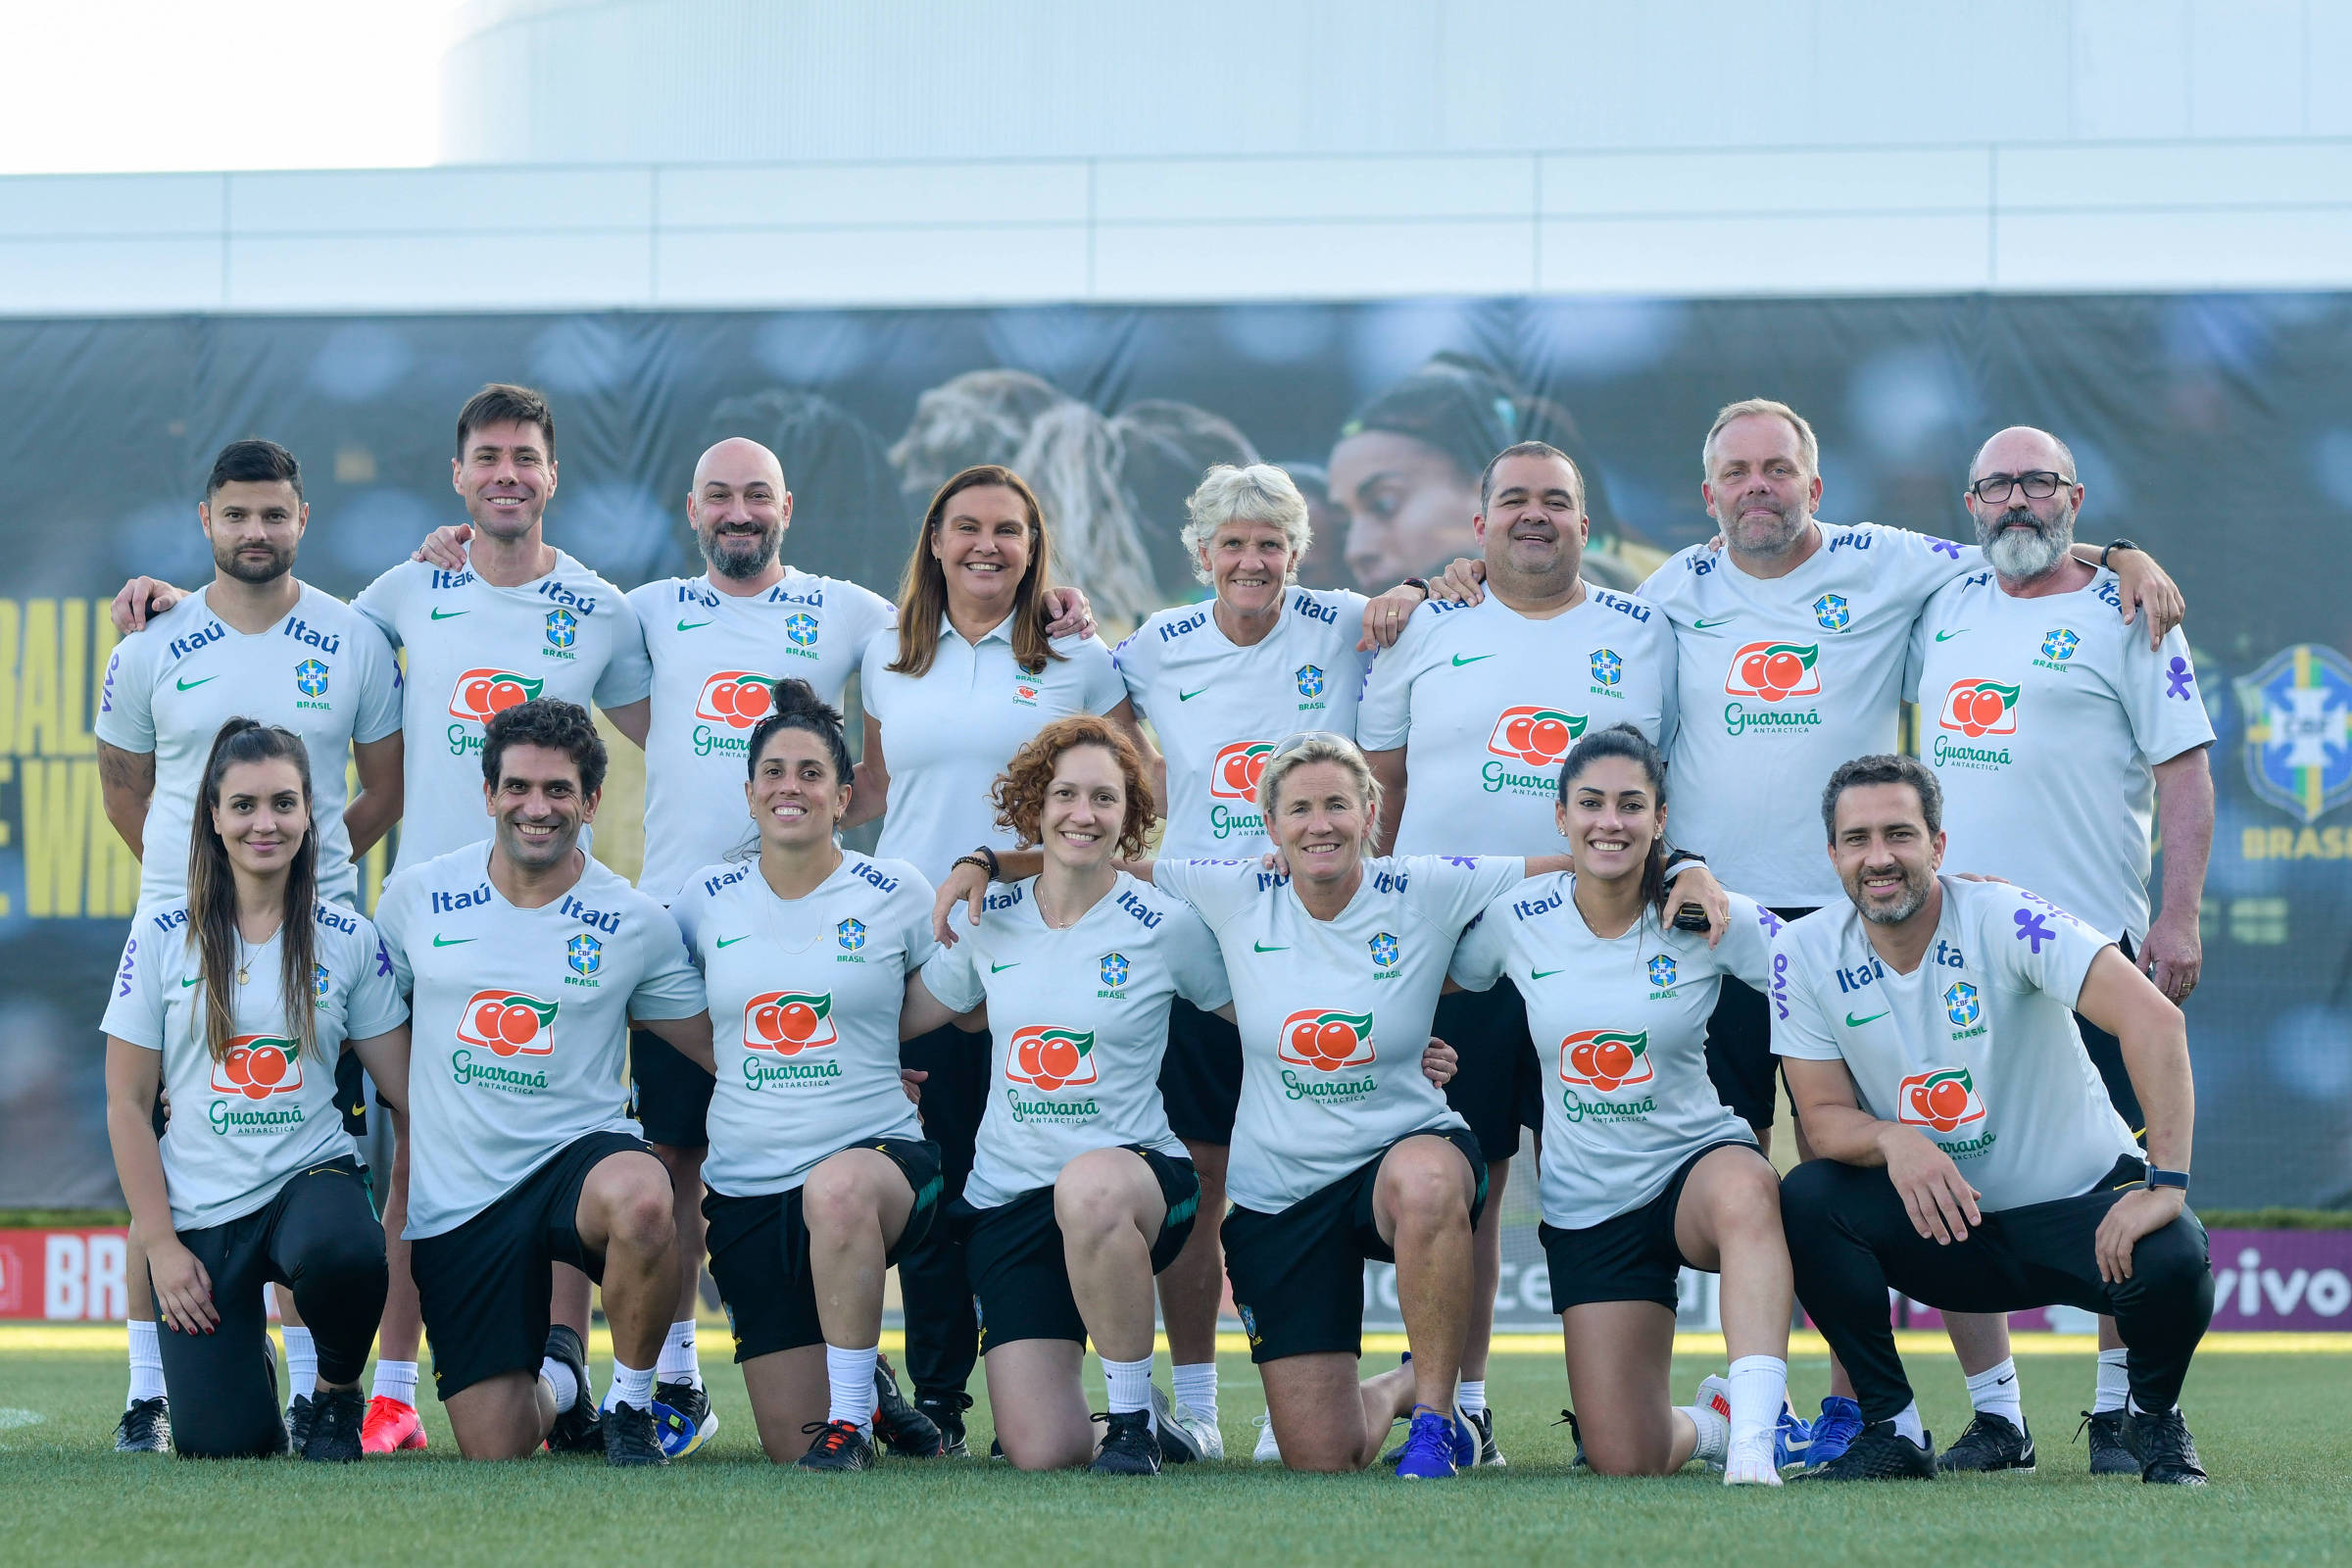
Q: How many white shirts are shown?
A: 15